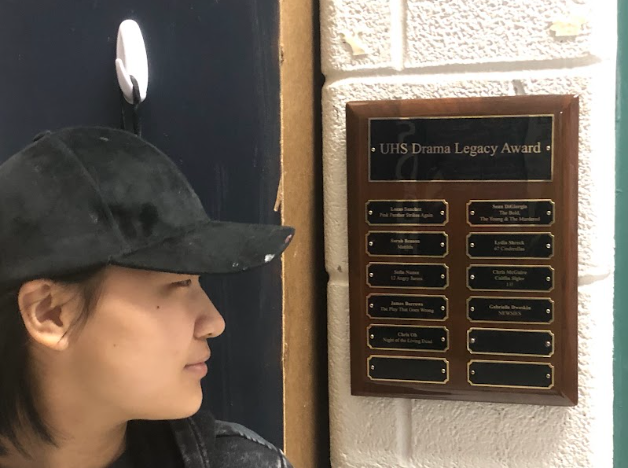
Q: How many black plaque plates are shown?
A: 13